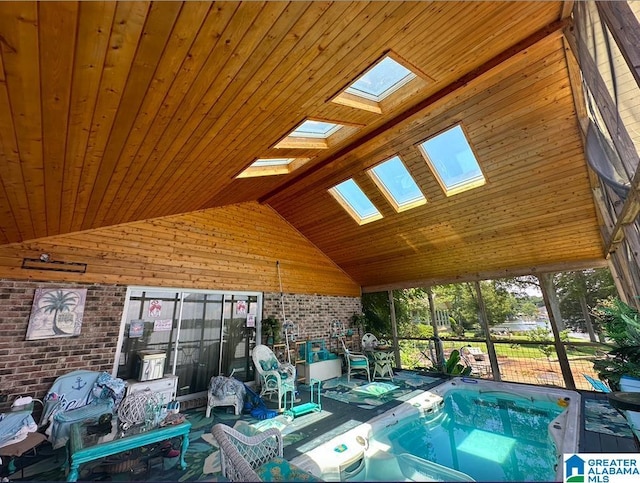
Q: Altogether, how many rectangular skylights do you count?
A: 6